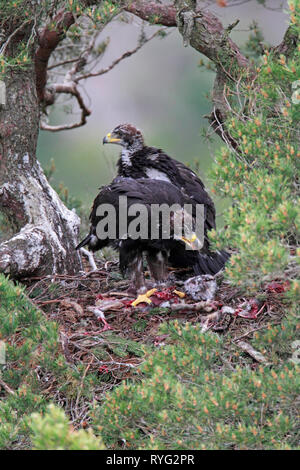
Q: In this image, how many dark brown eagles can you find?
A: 2